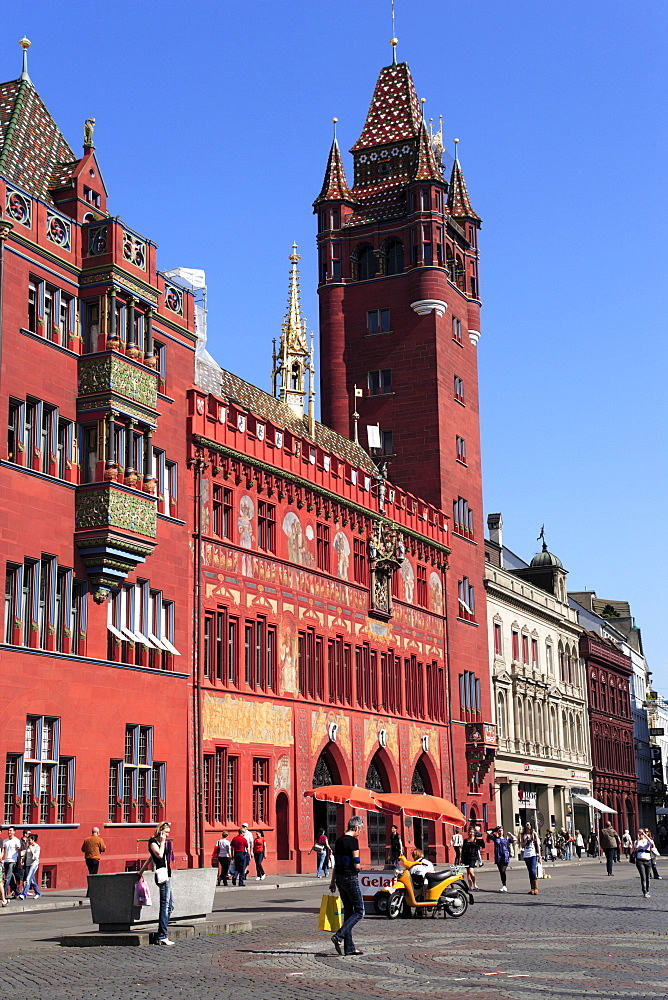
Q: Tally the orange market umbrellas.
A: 2